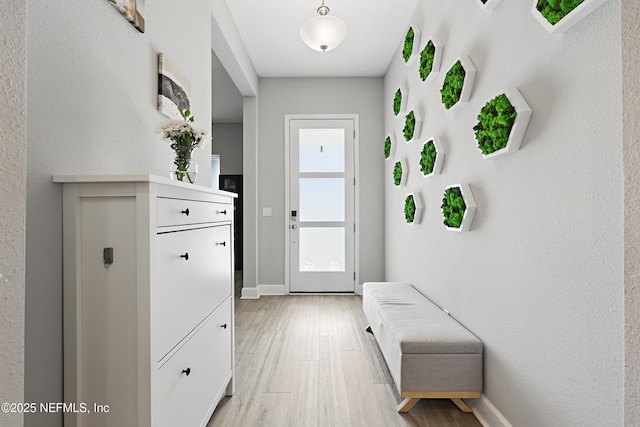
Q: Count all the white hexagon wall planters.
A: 13